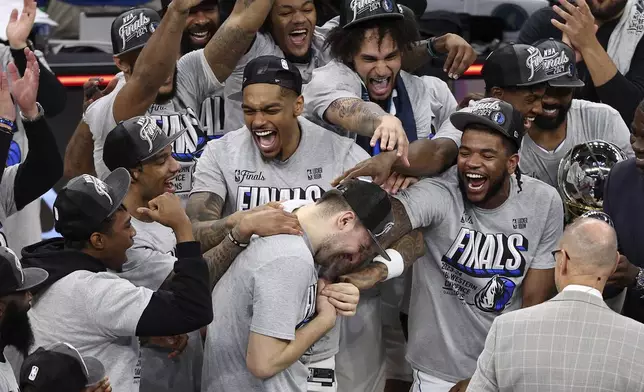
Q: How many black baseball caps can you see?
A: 11